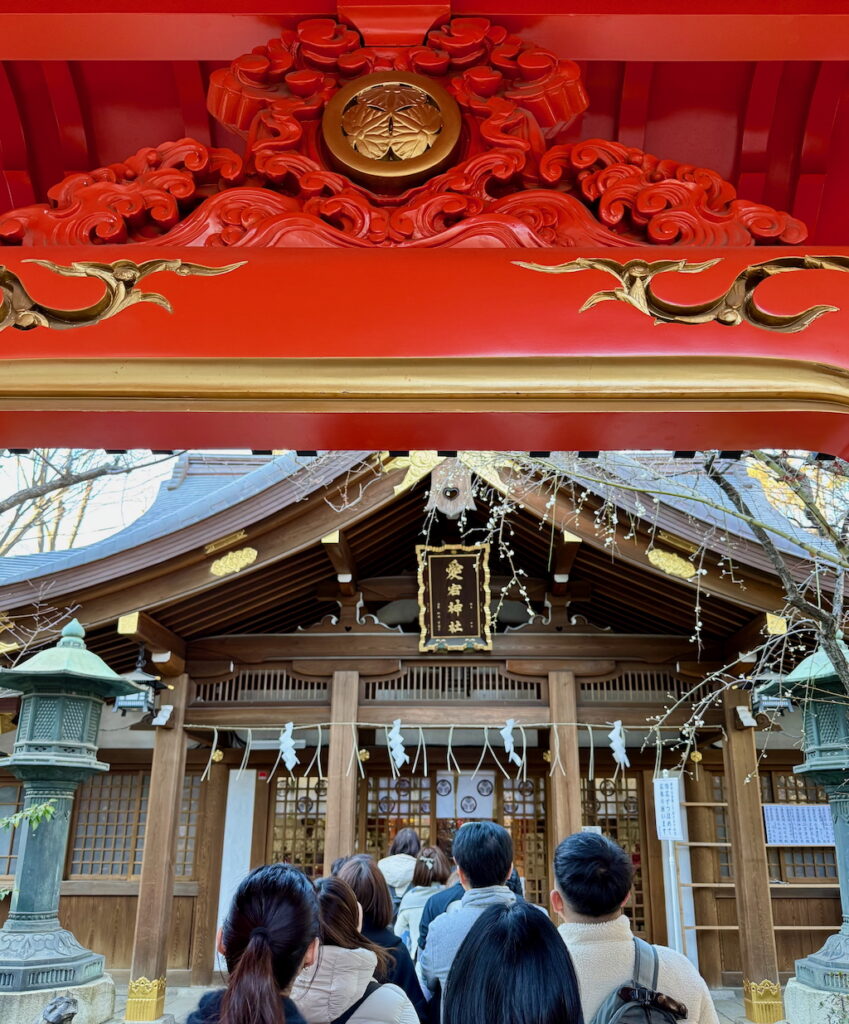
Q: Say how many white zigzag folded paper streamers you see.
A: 4